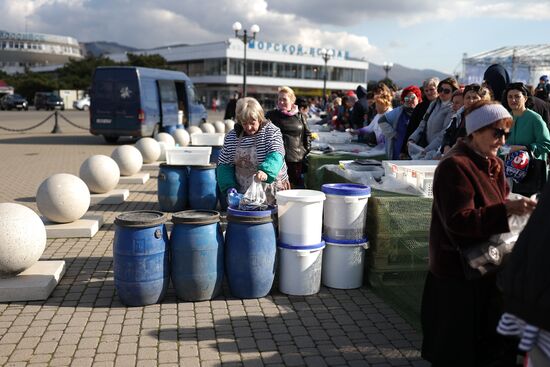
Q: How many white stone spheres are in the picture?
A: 11